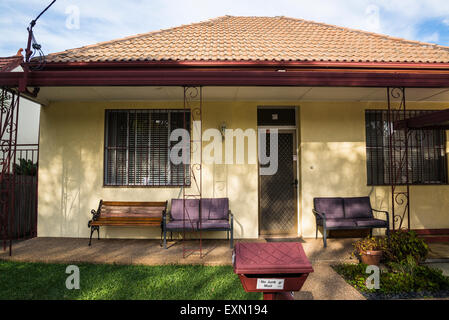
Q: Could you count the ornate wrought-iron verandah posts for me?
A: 3